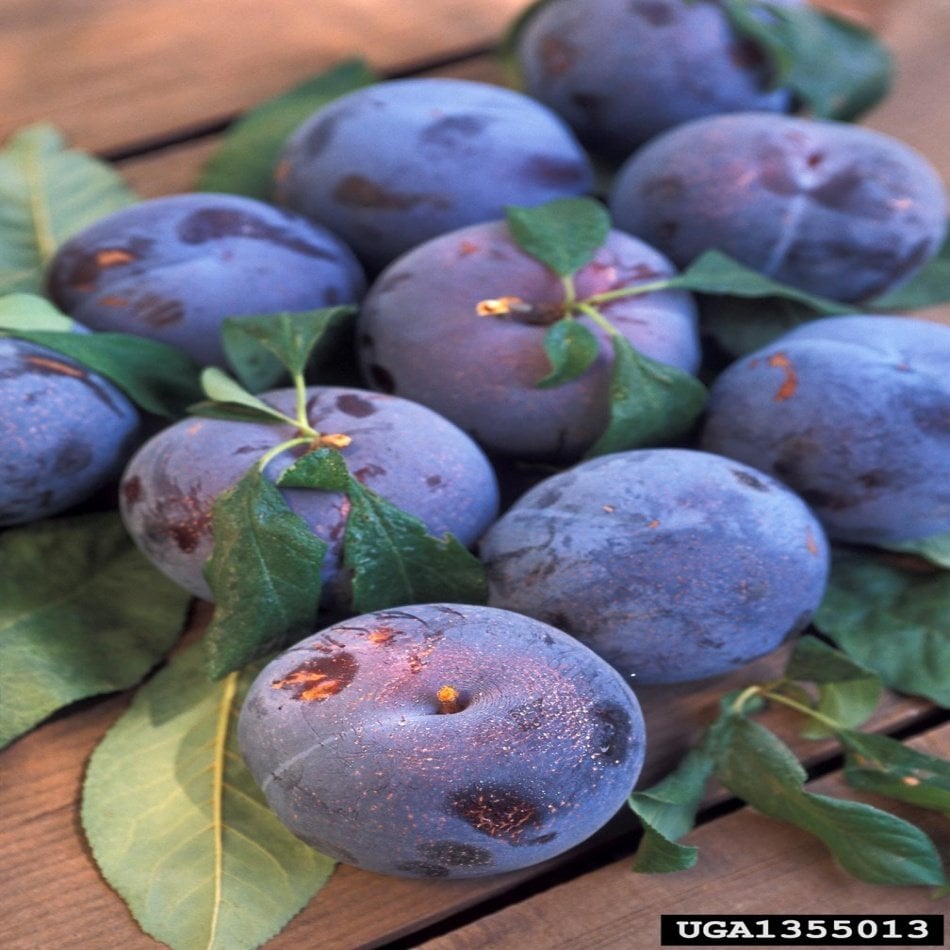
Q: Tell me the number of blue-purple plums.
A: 10